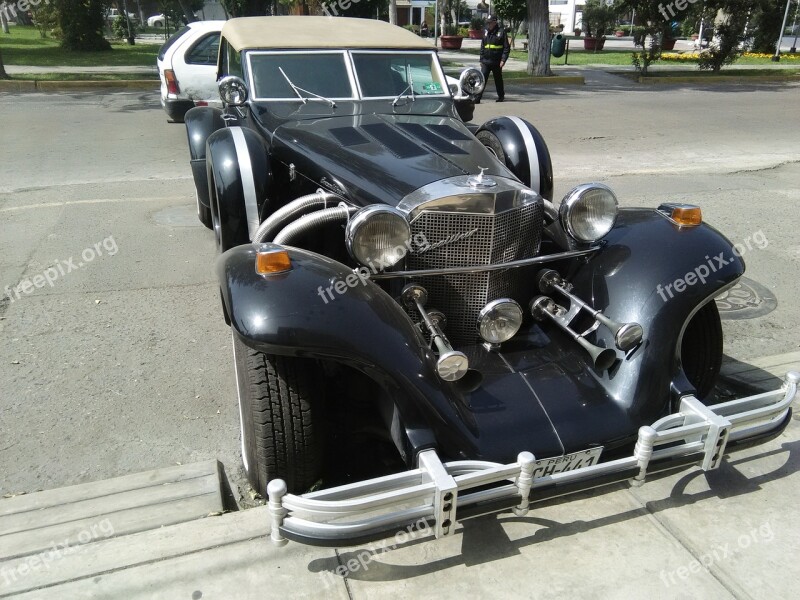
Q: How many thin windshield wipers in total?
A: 2